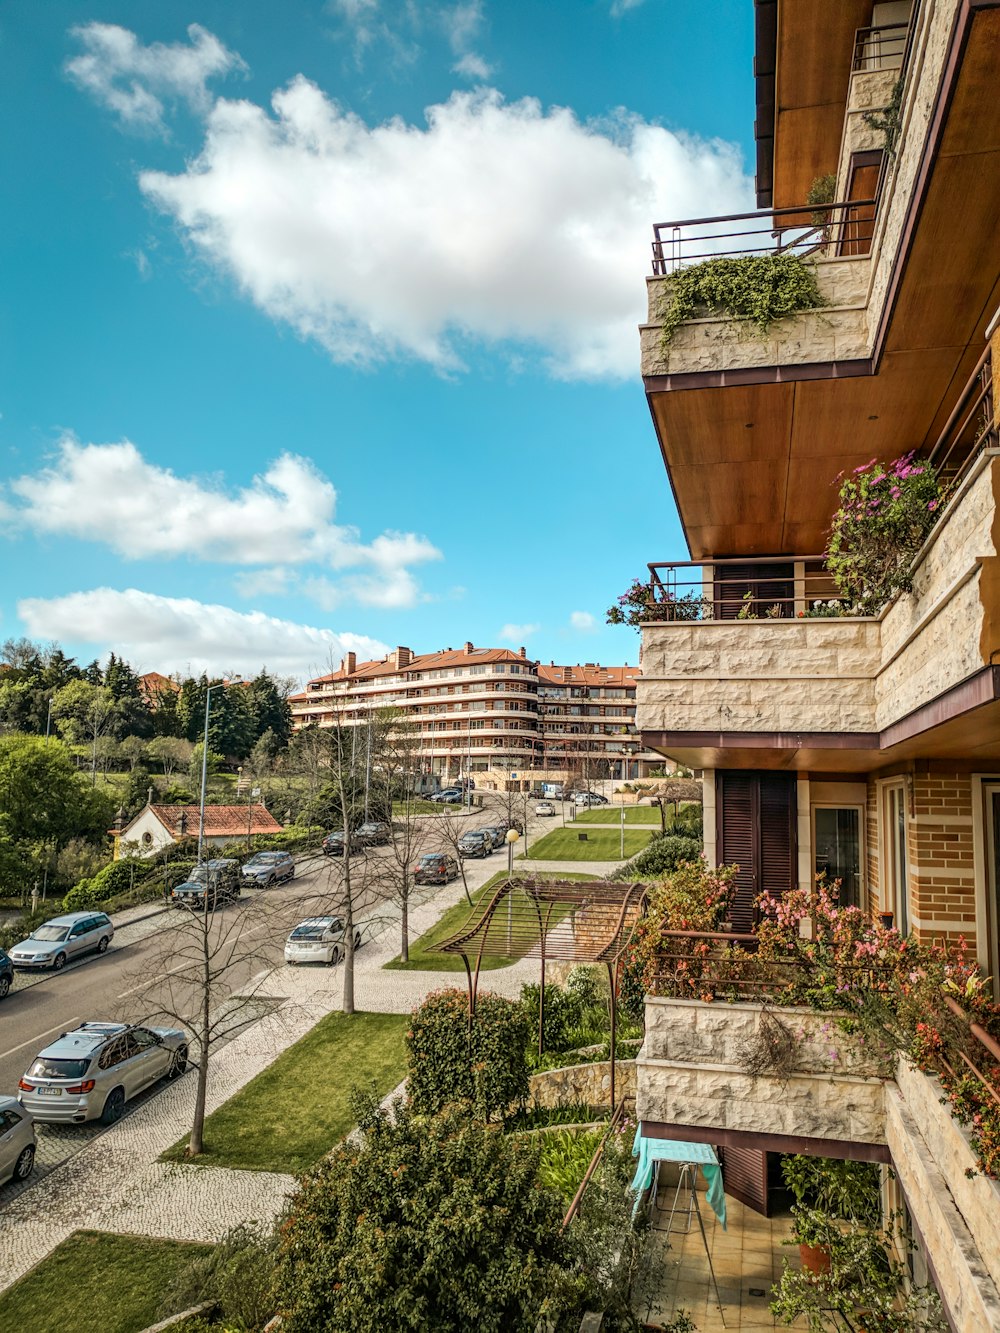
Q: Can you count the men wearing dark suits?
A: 0